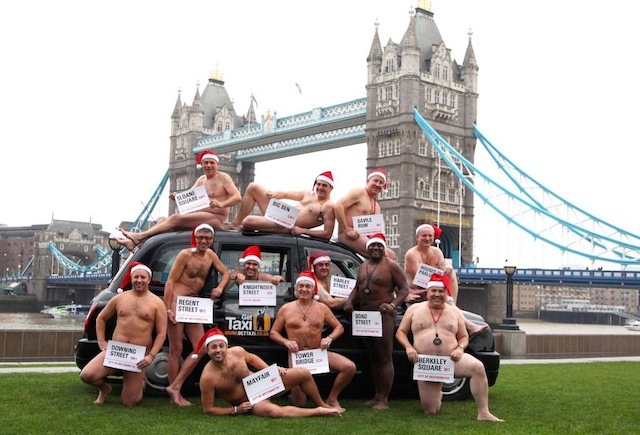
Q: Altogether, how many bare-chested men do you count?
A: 12